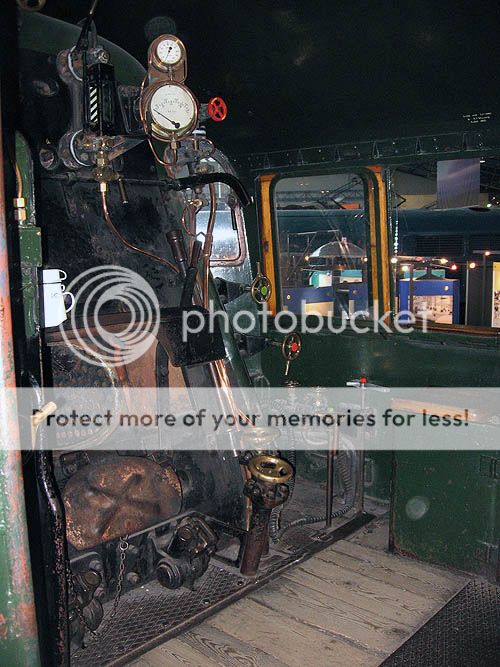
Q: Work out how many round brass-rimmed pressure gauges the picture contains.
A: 2